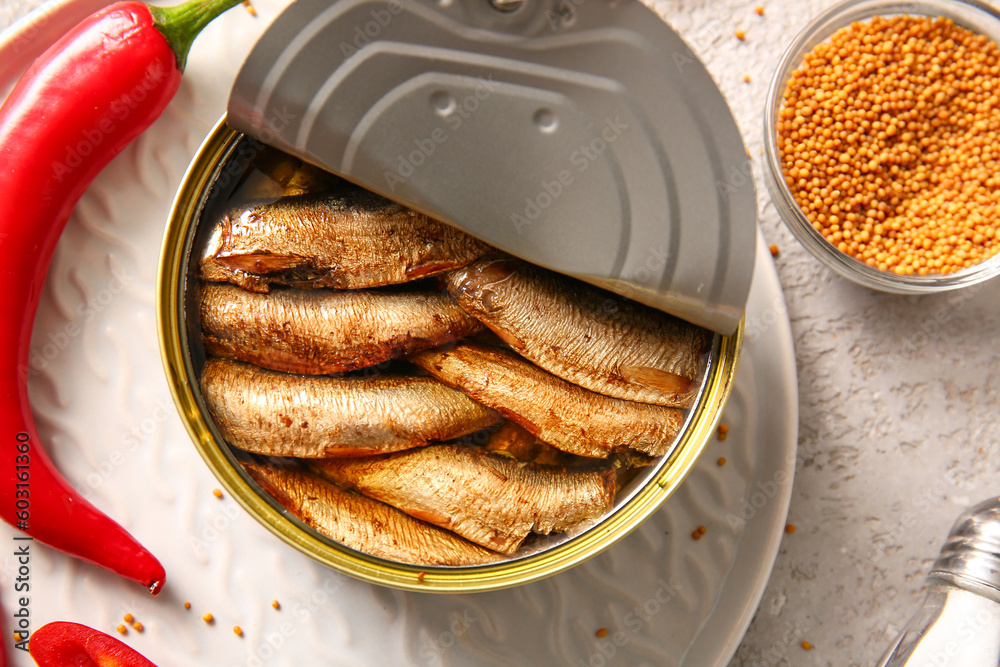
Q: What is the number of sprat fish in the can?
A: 7